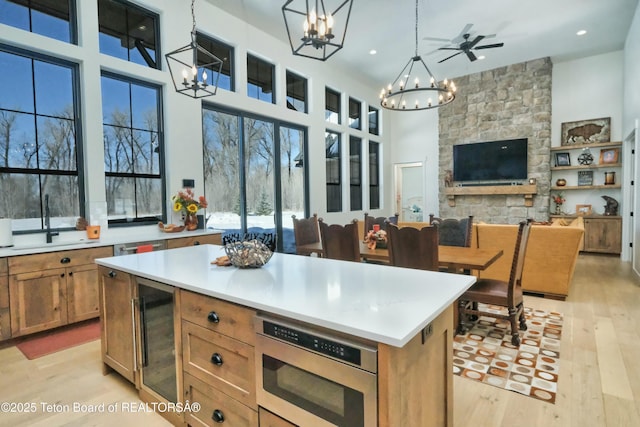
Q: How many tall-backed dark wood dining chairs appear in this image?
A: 6